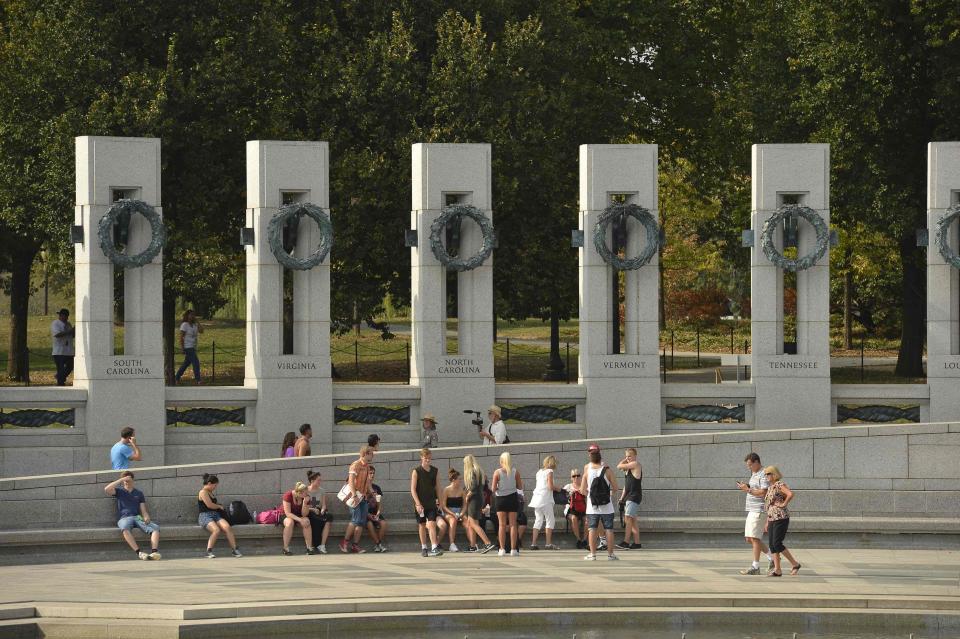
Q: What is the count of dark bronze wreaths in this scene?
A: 6